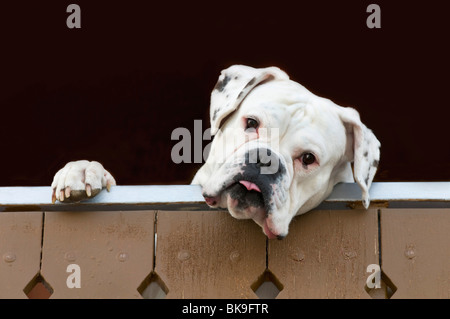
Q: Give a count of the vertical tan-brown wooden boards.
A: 5